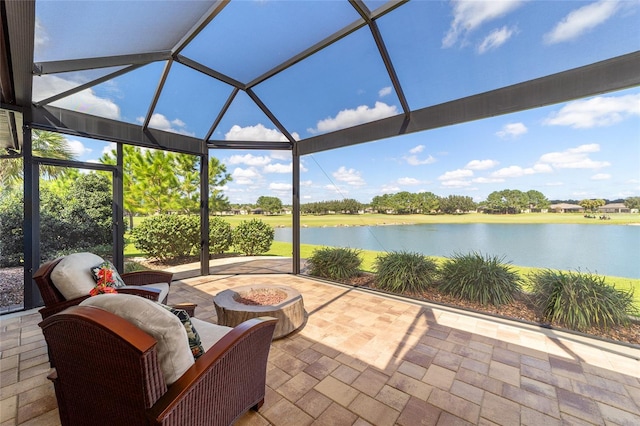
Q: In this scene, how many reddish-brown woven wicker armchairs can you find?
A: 2